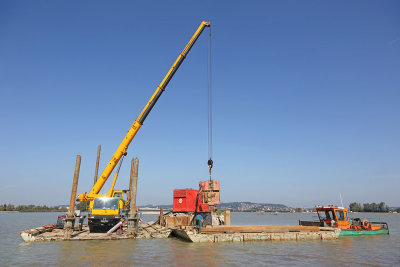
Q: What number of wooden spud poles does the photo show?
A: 4